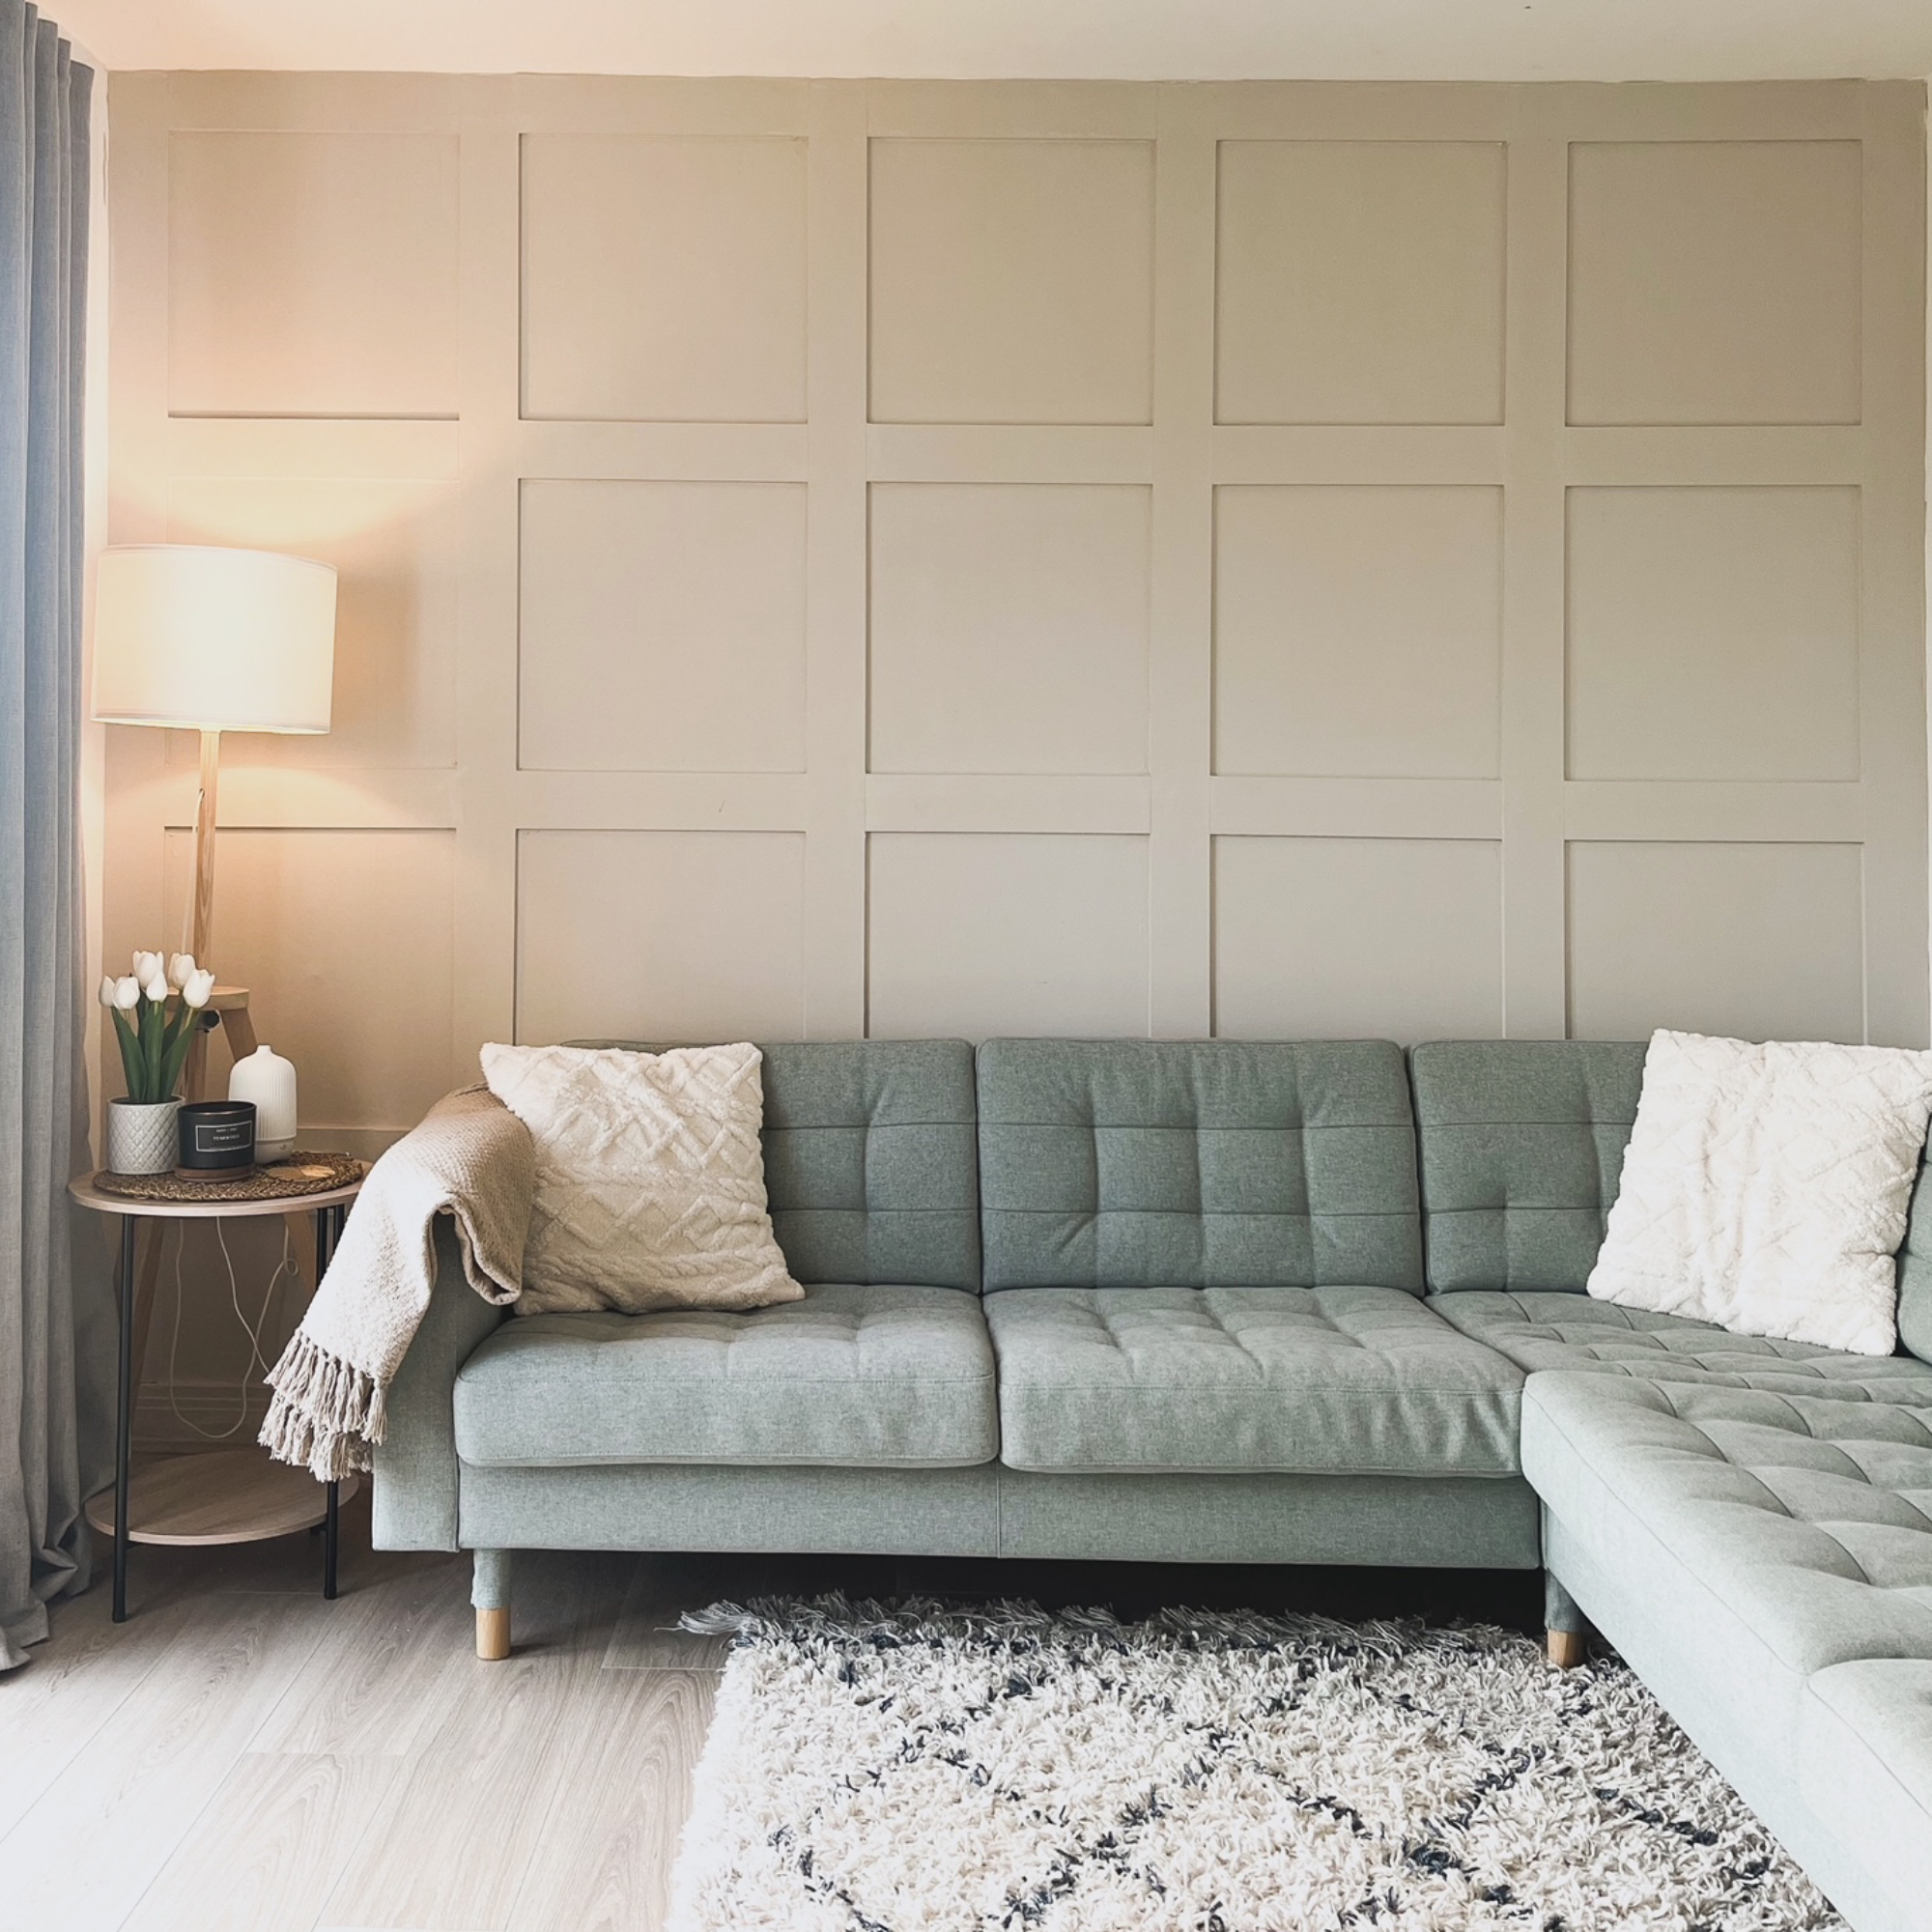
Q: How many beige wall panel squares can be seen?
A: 15